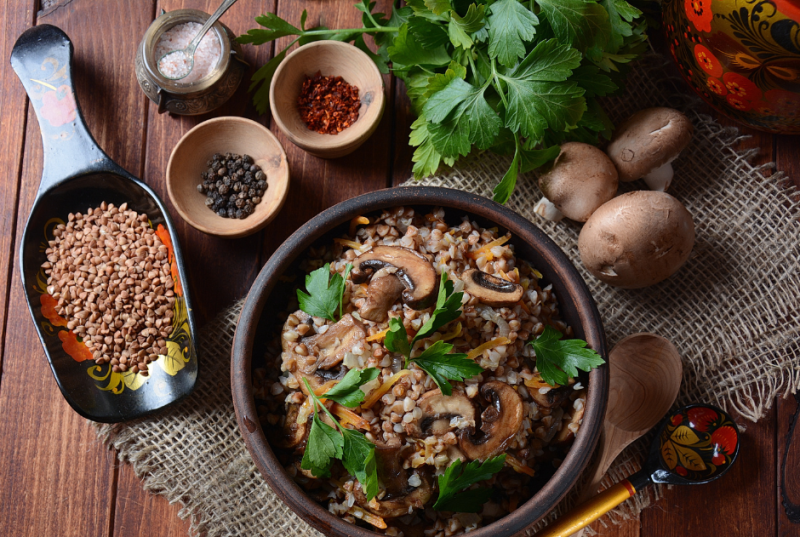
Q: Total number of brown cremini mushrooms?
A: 3